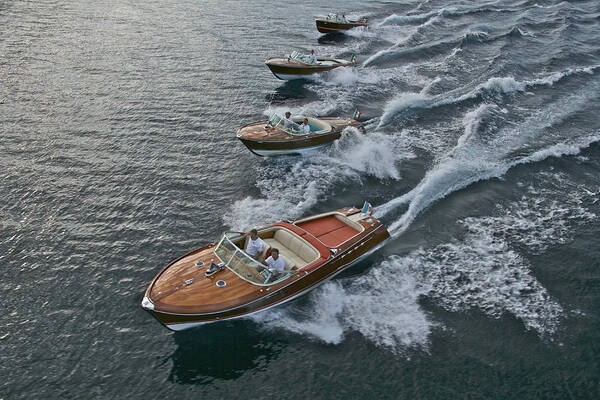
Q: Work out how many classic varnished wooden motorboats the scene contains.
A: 4